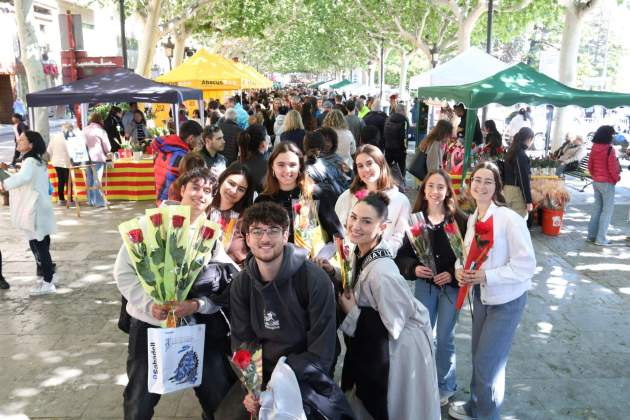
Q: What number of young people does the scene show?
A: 8